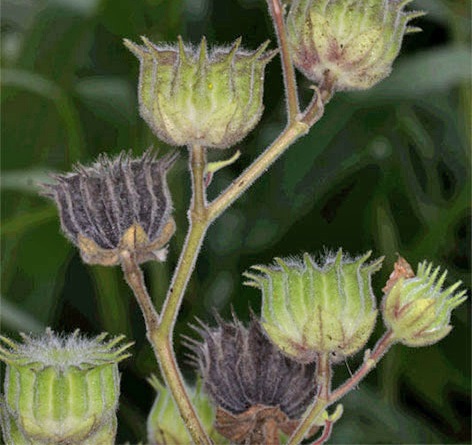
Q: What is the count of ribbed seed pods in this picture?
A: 8